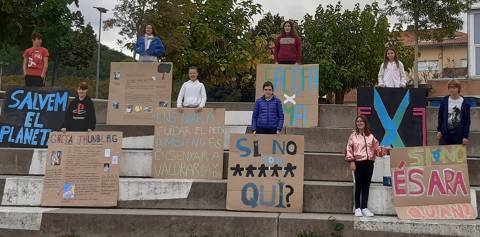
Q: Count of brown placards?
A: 6